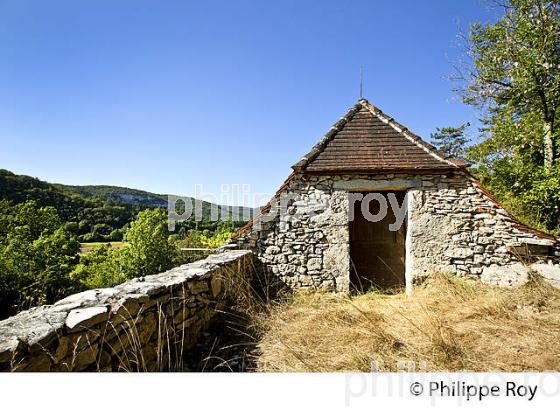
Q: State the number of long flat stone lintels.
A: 1